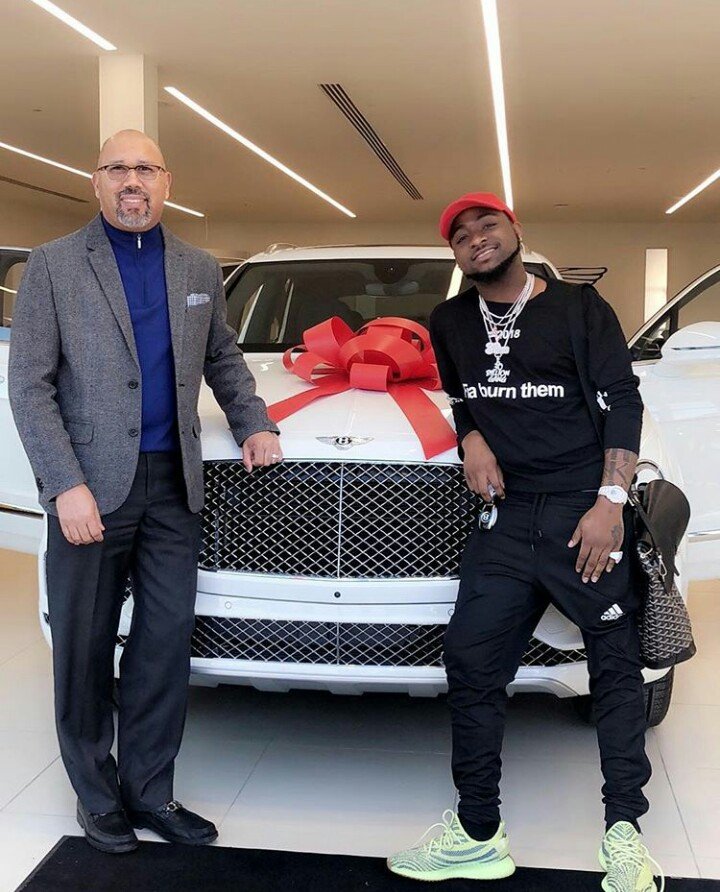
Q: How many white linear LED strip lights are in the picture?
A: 5